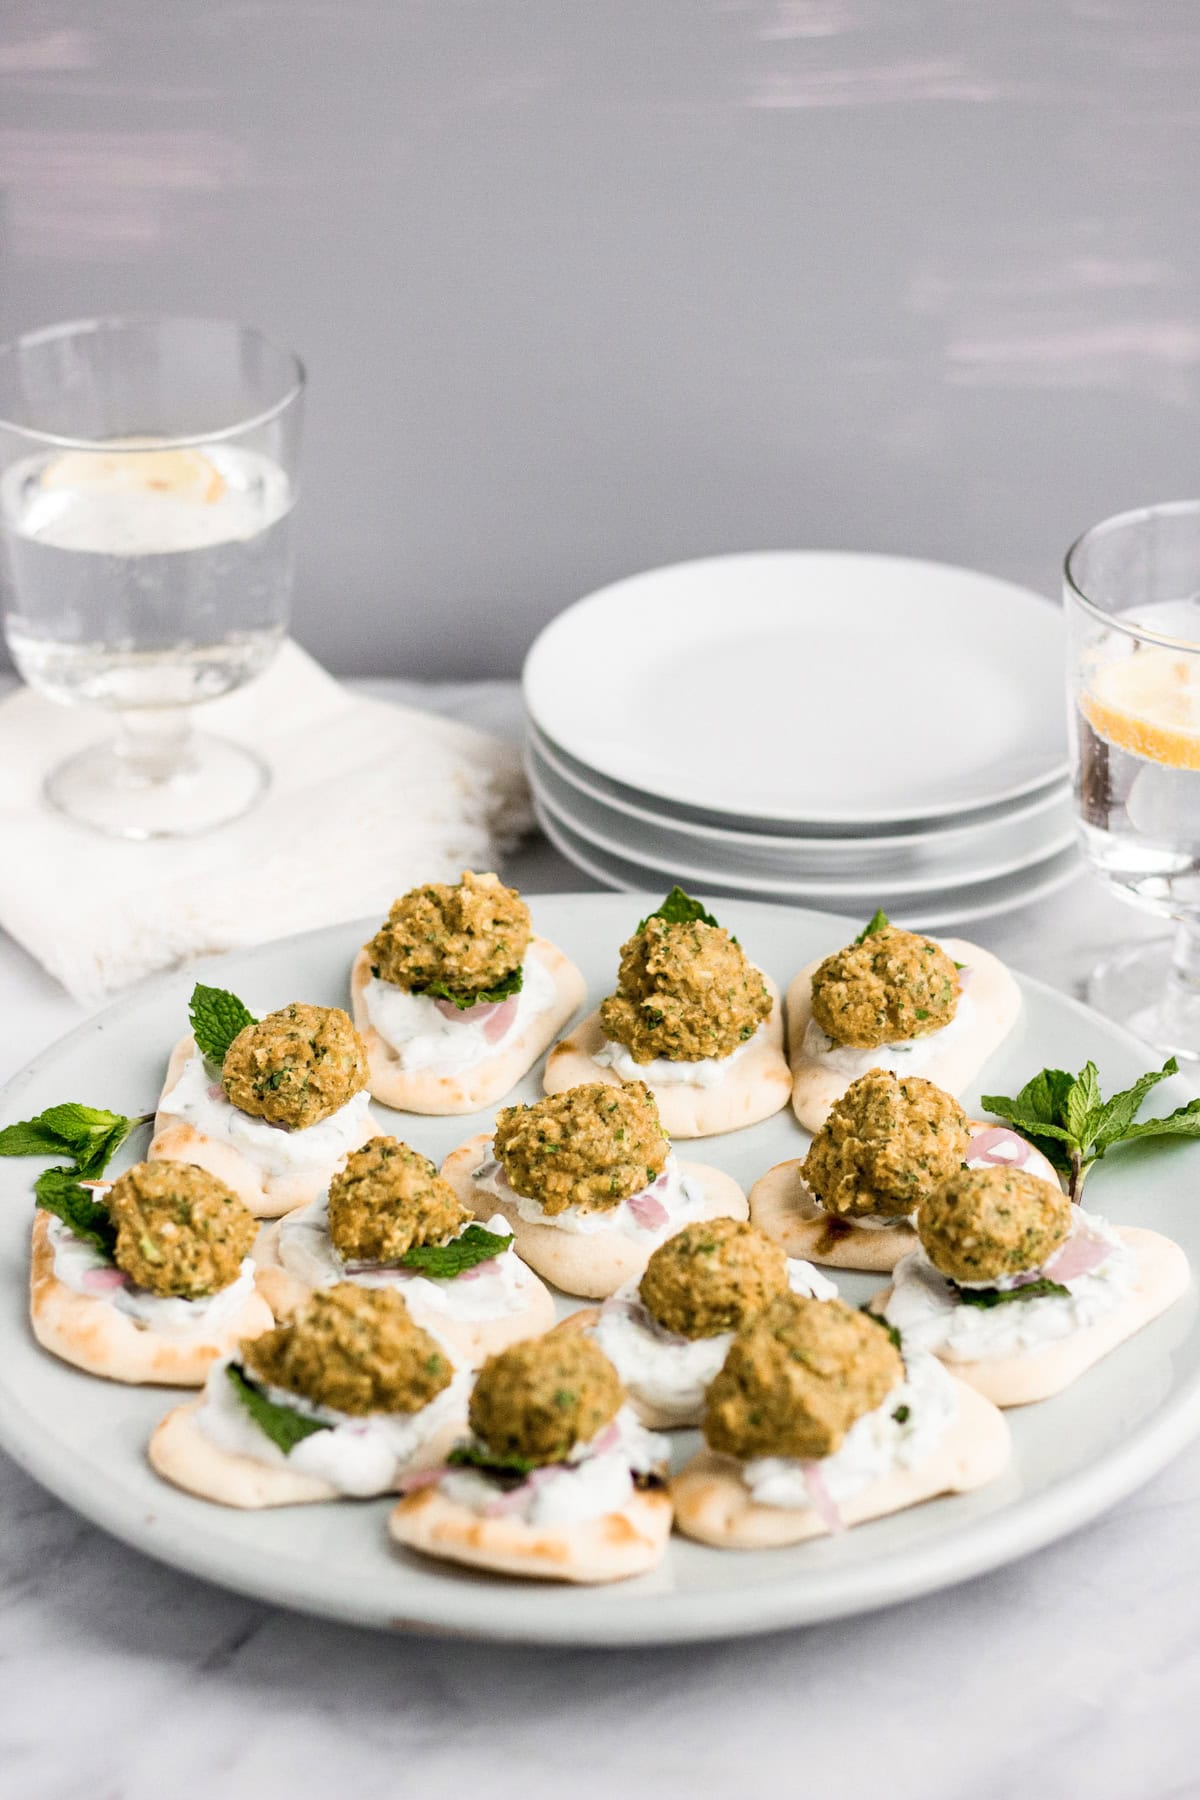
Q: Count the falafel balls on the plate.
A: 13